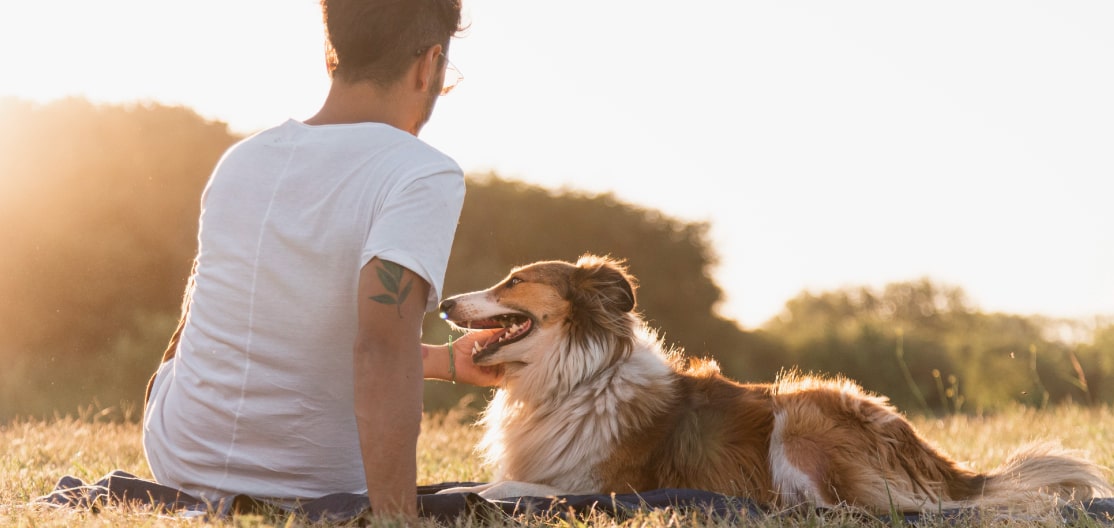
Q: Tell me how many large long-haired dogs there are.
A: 1